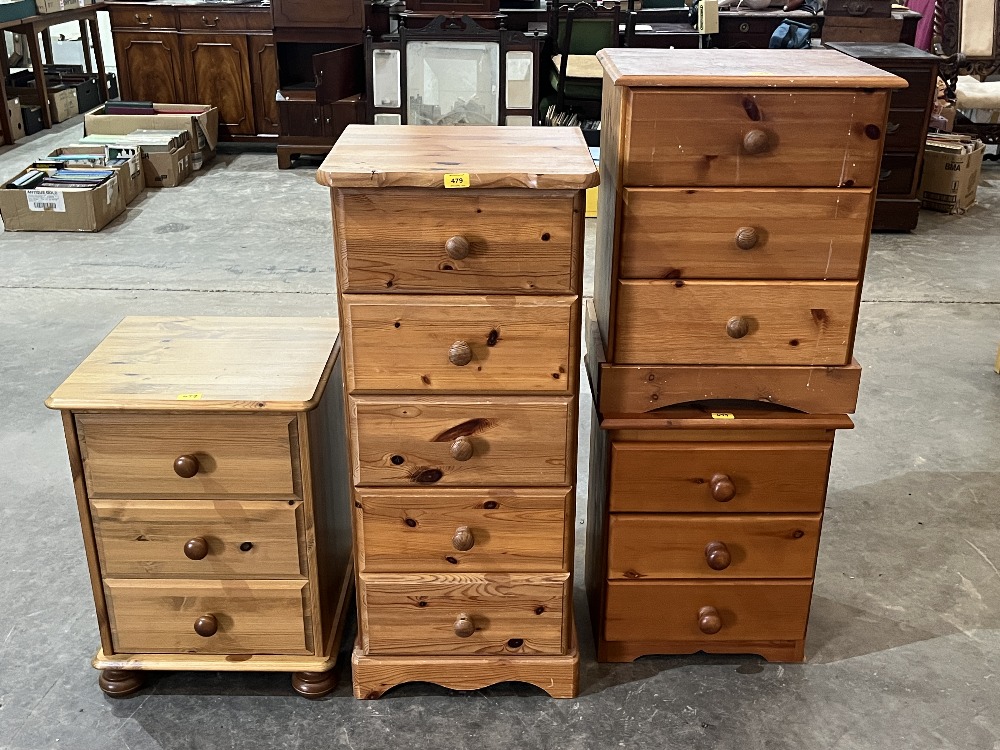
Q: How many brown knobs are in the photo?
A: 14